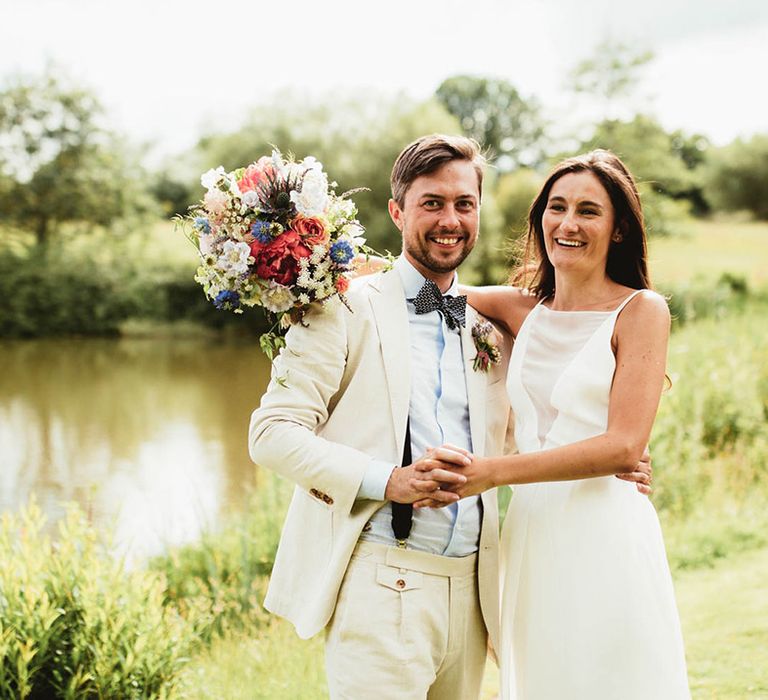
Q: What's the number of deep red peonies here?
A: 1